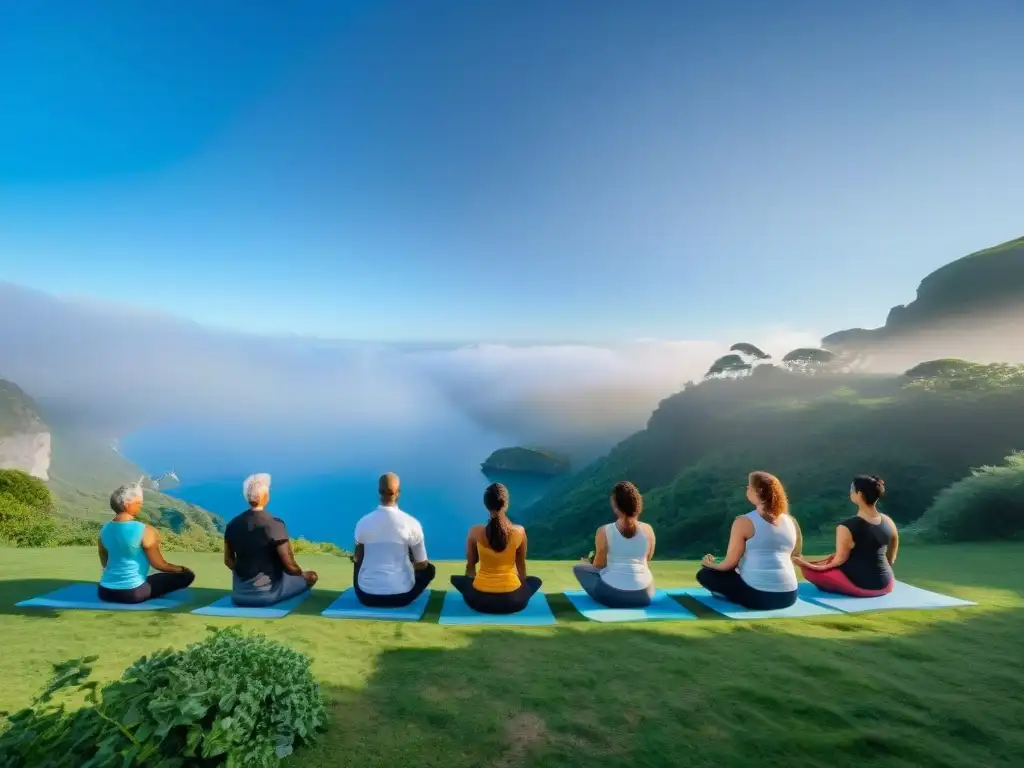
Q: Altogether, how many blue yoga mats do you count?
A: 7